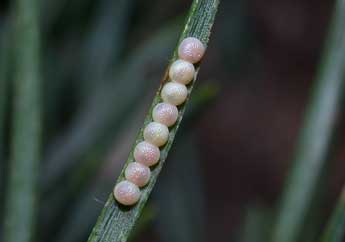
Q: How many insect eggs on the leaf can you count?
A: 8